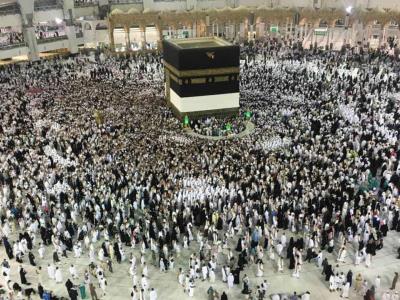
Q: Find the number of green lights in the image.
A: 3